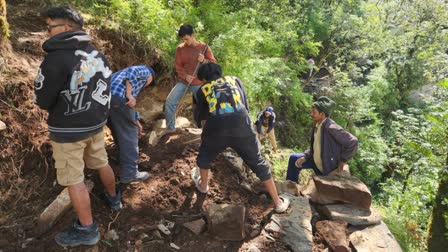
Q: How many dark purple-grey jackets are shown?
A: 1